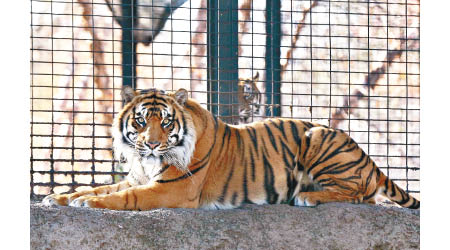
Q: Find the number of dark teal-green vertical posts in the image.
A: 3